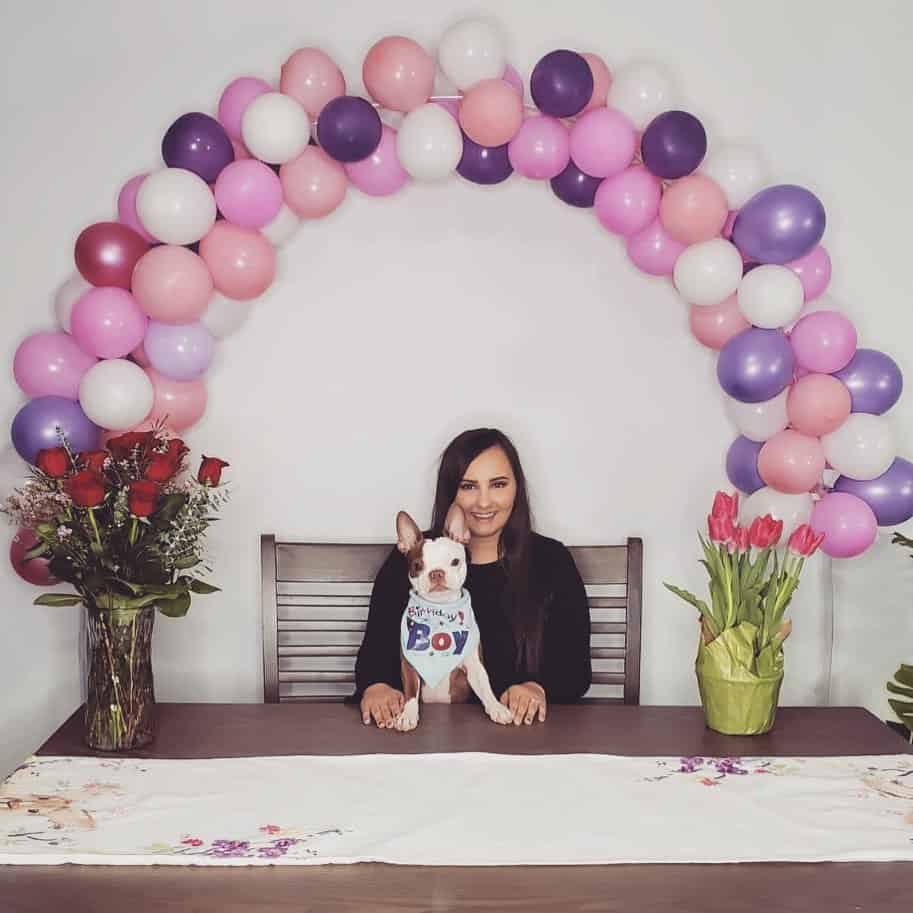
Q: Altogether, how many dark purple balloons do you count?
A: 6